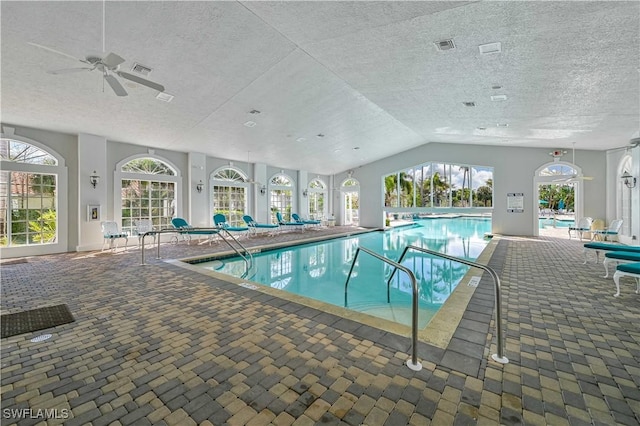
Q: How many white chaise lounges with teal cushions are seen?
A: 8